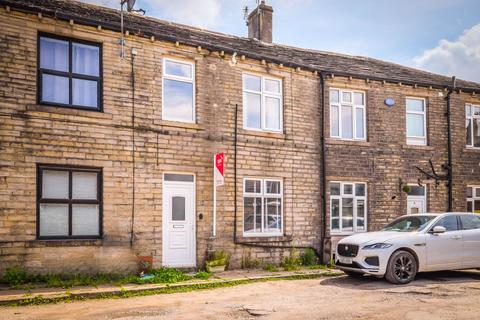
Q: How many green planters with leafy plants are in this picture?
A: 1